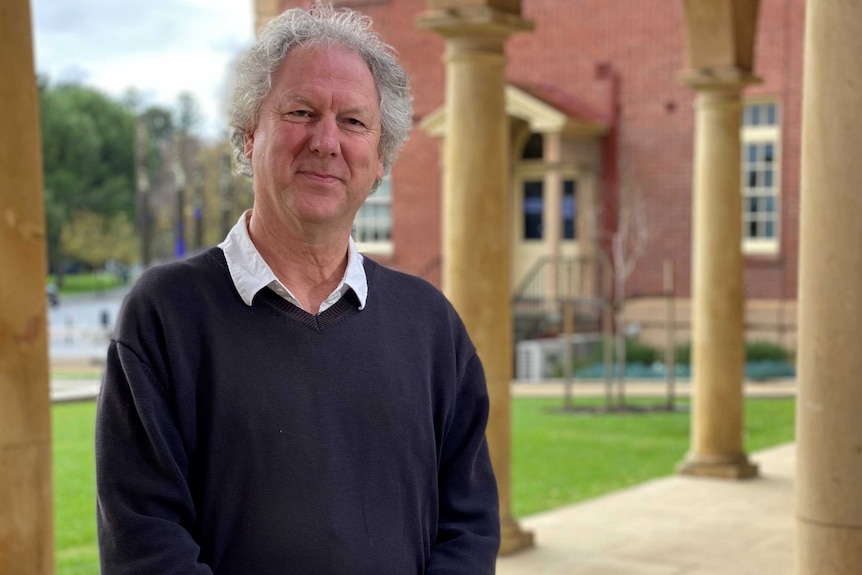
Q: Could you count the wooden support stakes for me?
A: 3